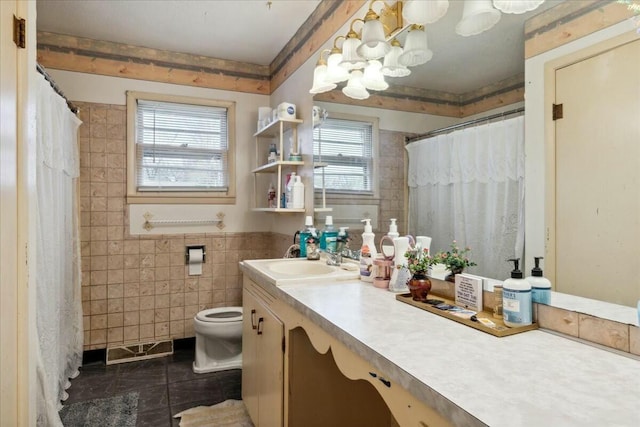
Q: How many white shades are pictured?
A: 11